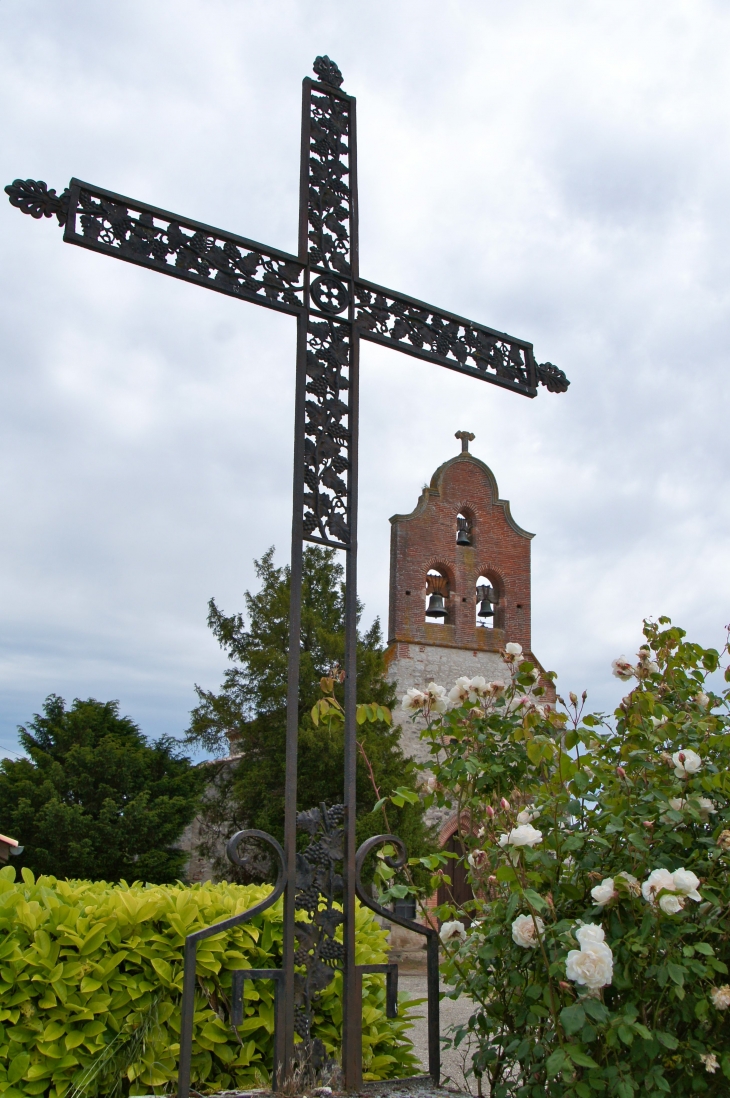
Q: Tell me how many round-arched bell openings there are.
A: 3